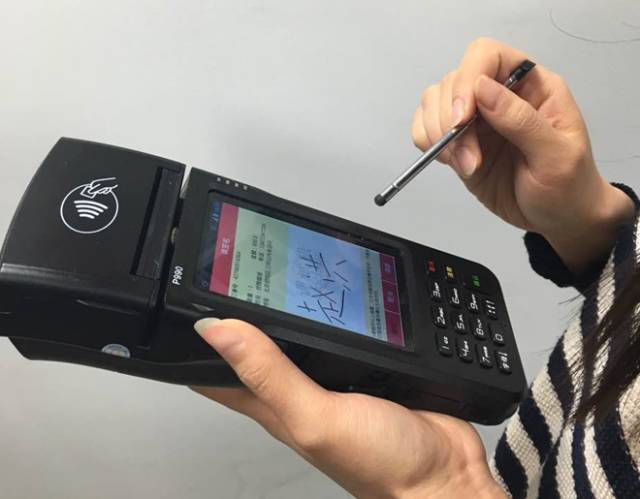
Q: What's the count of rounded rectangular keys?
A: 15